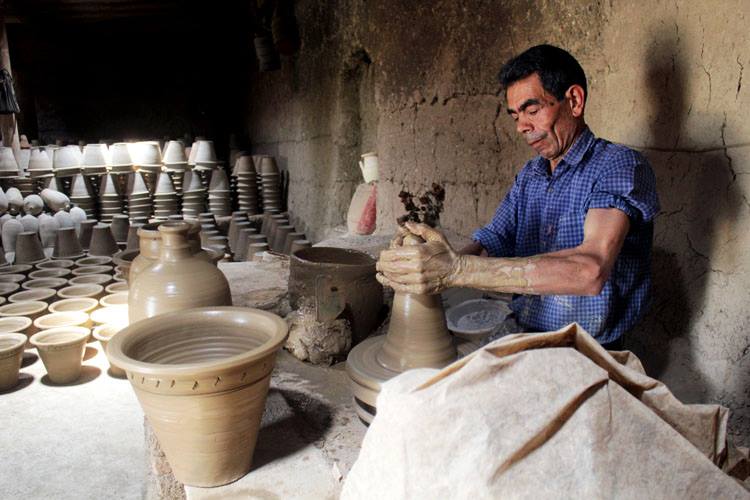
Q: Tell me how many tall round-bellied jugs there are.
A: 2